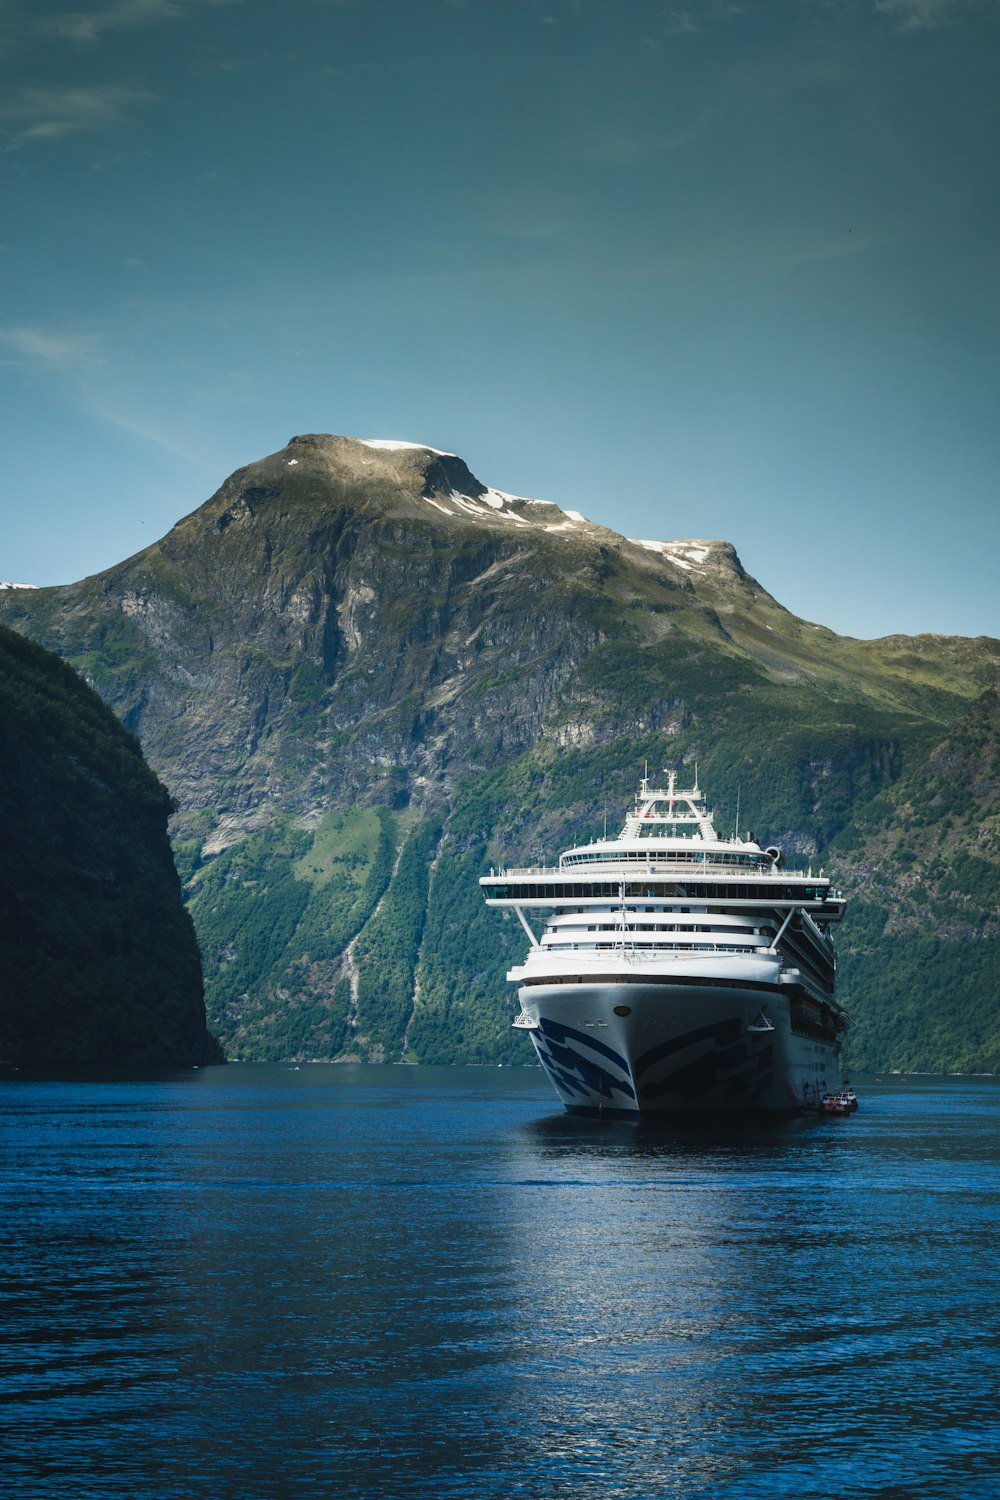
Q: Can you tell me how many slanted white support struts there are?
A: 2